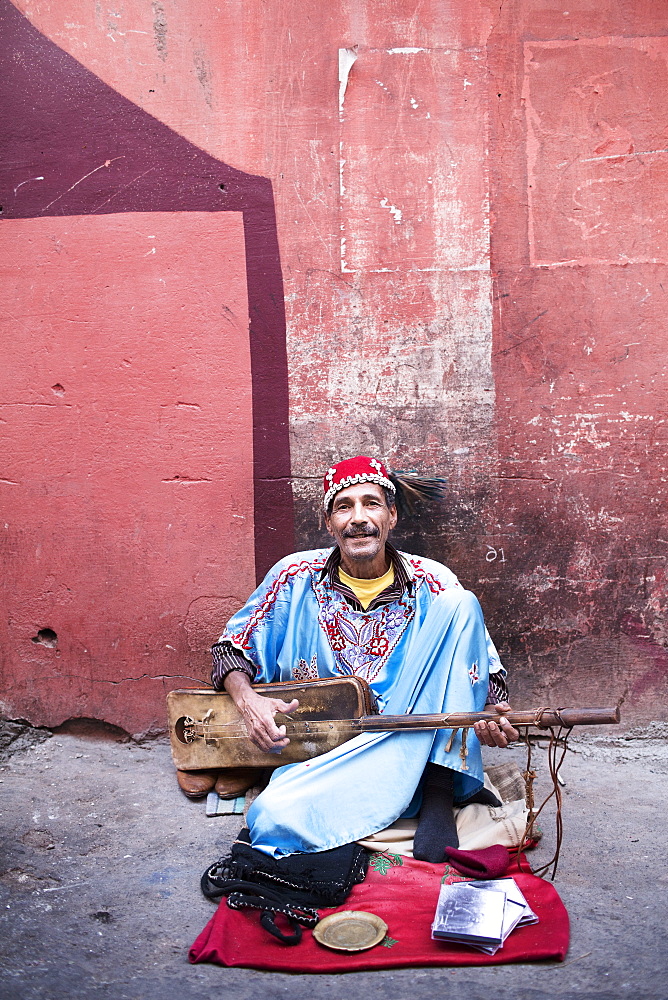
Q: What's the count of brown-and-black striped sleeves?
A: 2